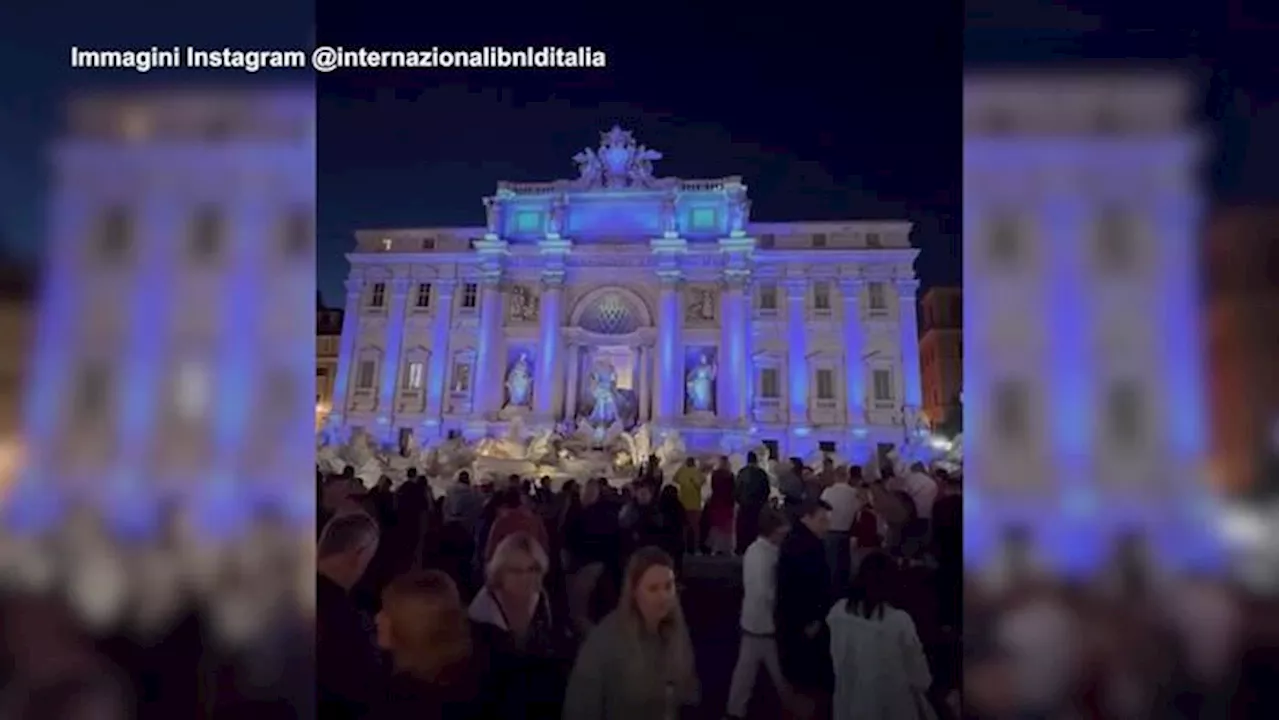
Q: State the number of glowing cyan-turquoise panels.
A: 2